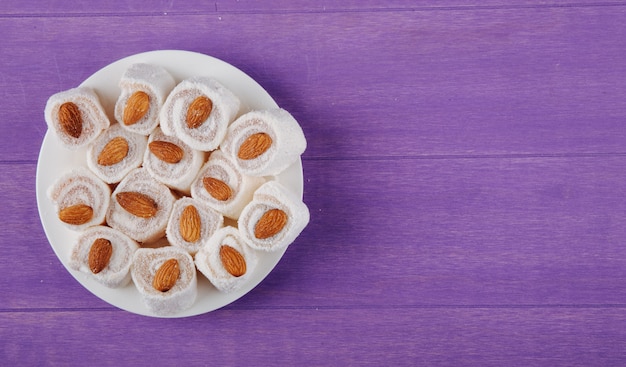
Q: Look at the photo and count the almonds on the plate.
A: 14